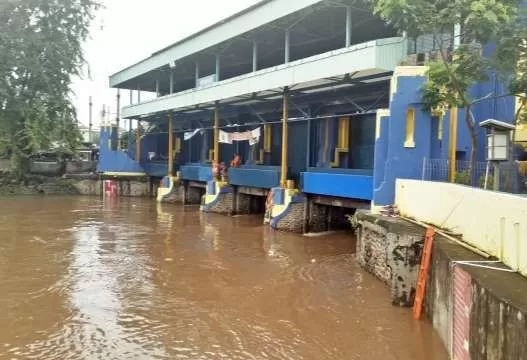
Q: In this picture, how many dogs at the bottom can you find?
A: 0